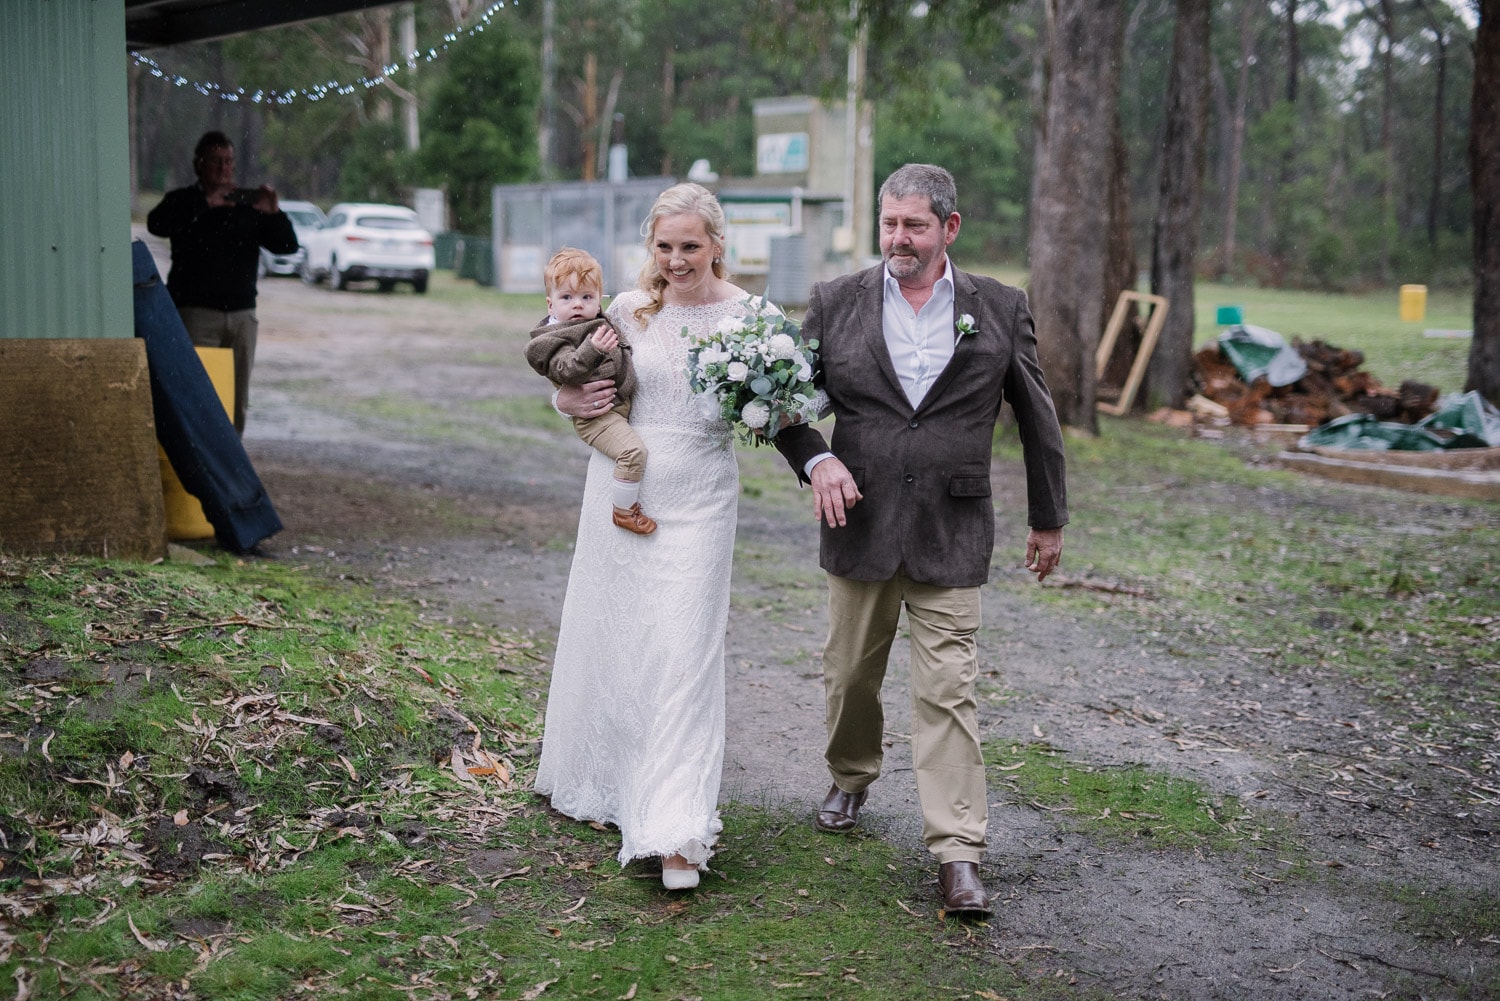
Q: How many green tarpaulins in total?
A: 2